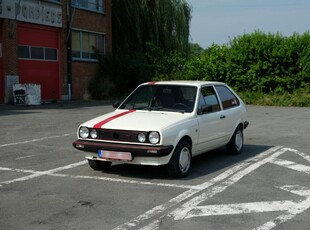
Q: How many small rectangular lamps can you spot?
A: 2